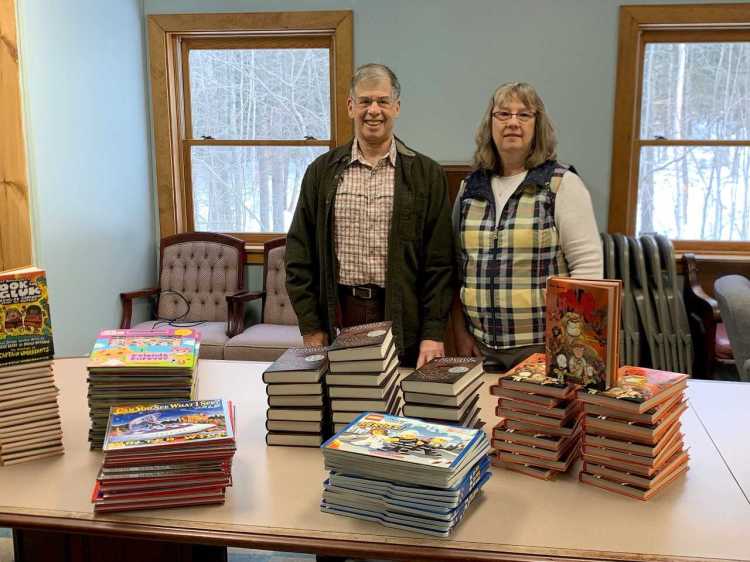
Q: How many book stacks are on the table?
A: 9